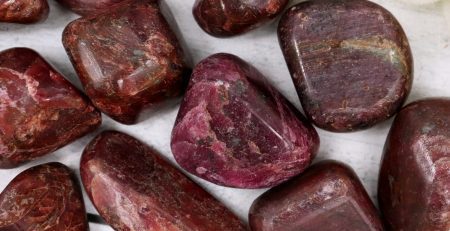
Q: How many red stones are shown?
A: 11